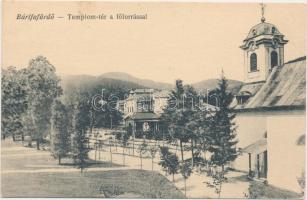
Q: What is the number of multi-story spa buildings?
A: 1